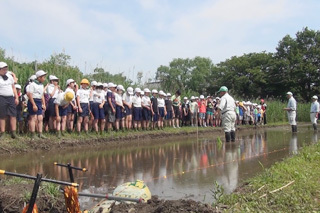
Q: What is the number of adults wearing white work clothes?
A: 3